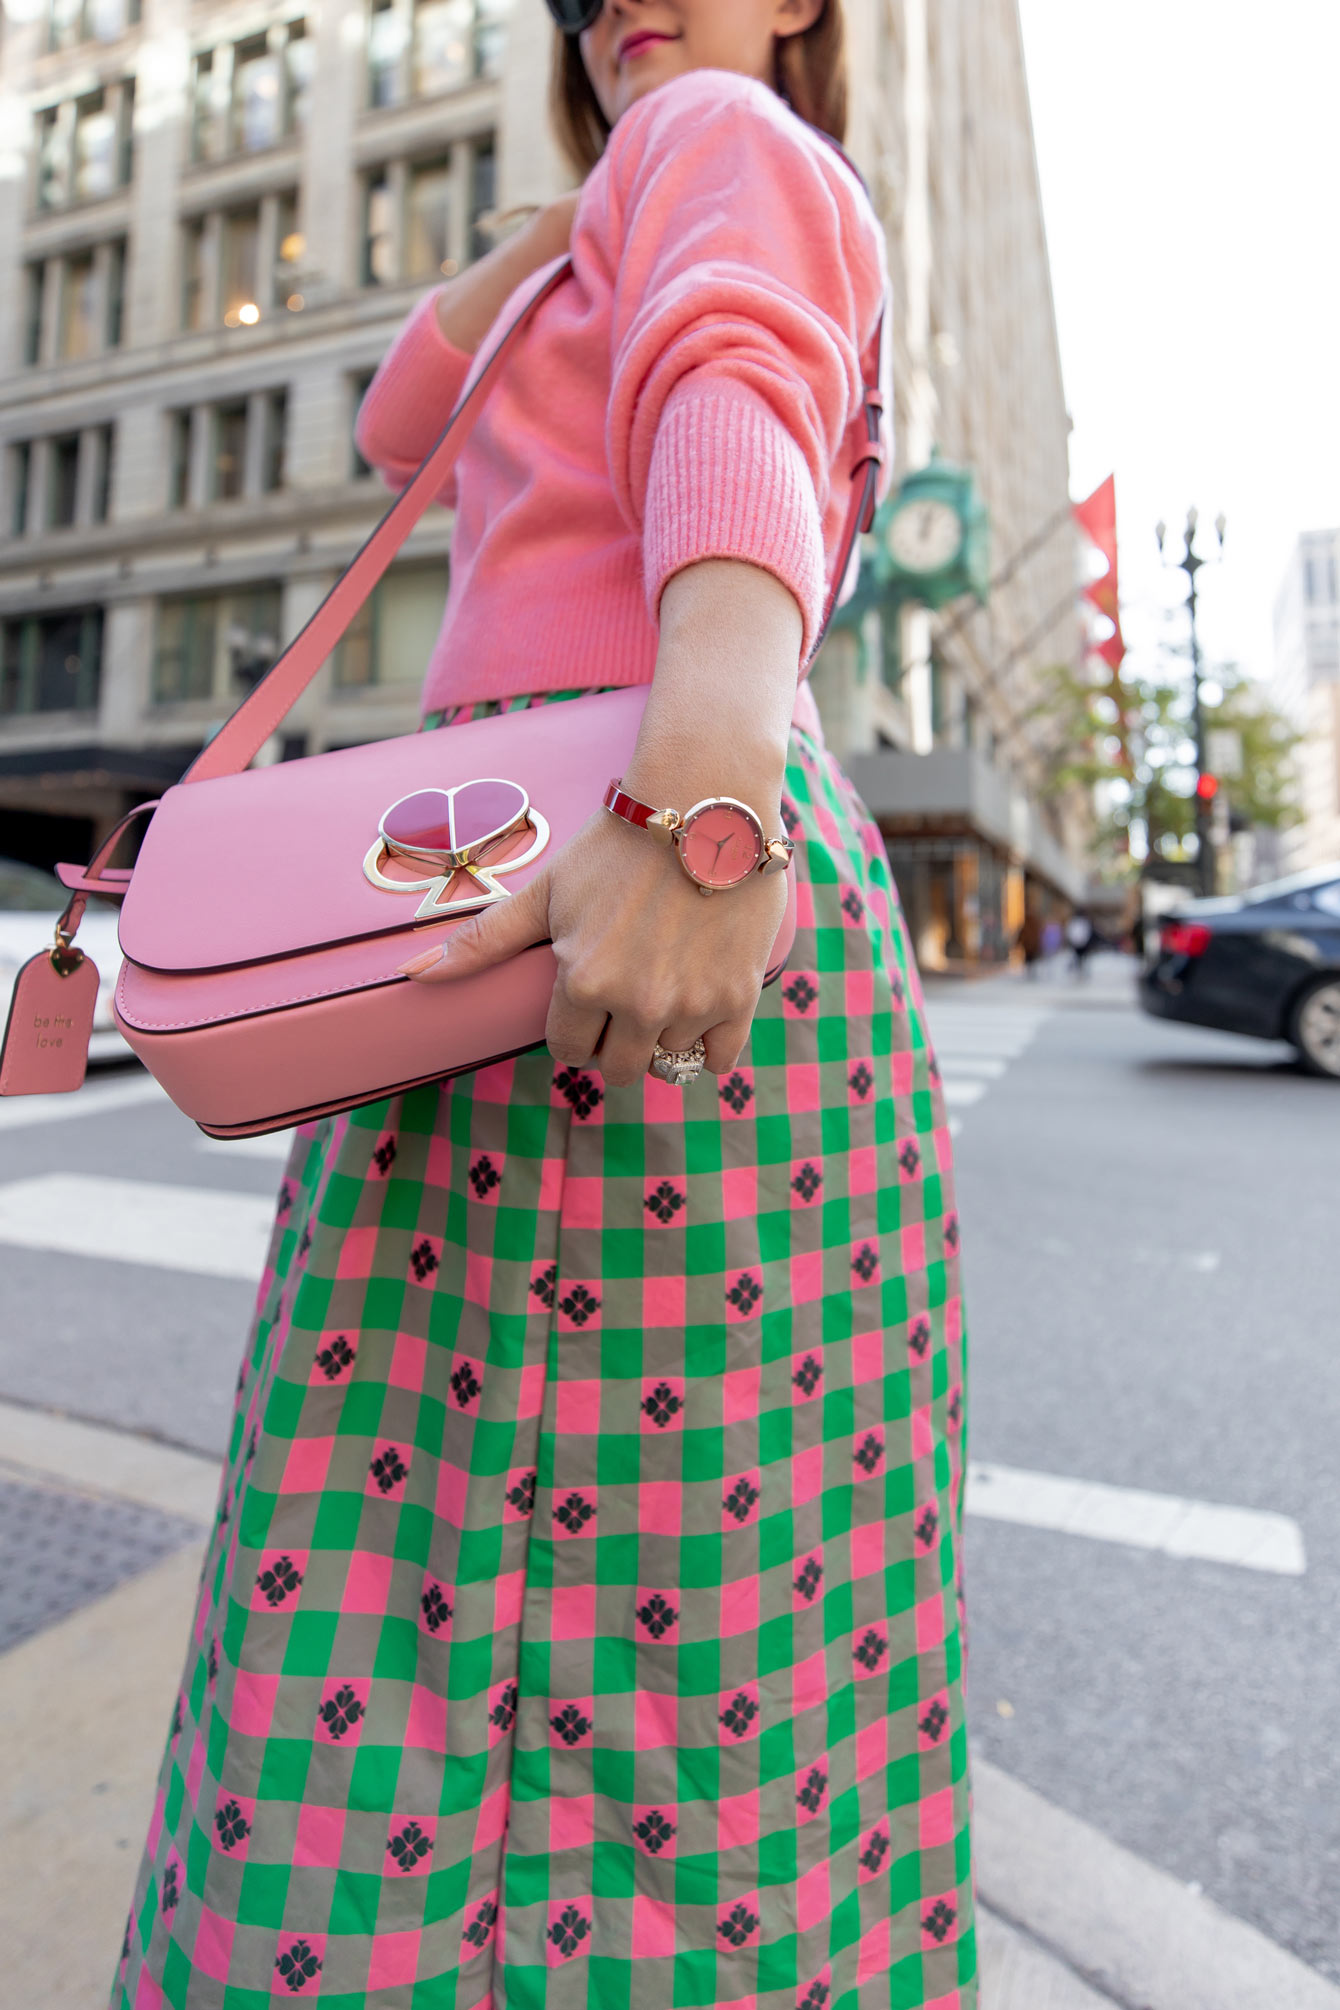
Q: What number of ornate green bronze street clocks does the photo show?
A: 1